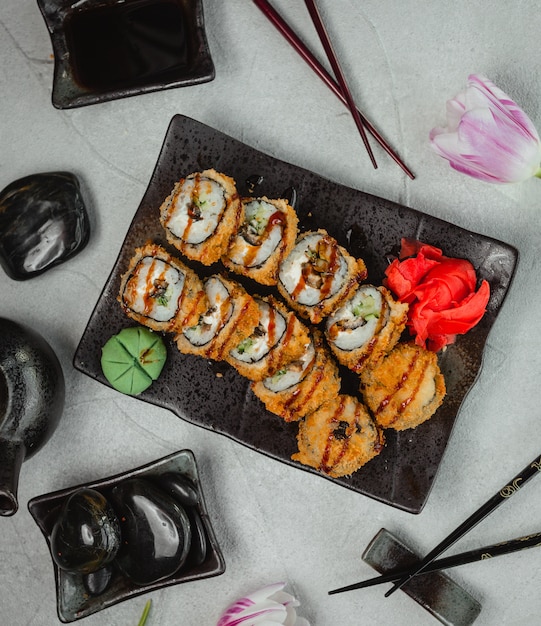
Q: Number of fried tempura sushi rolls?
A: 10